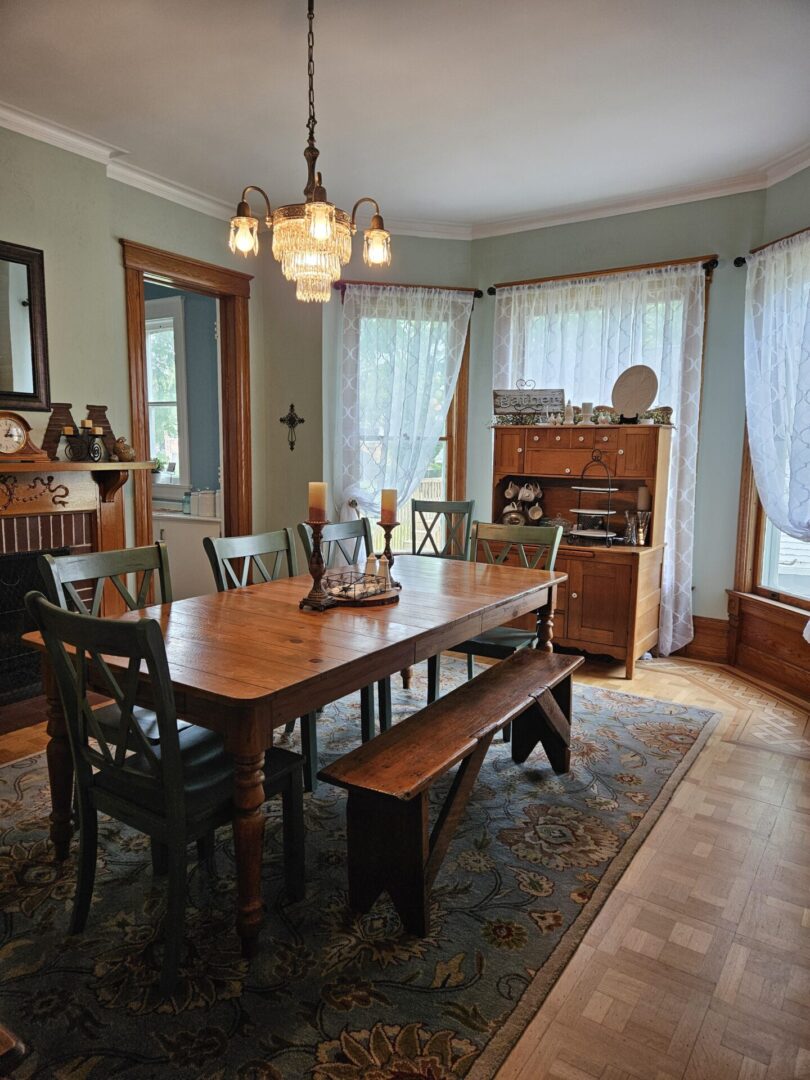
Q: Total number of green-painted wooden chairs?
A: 6